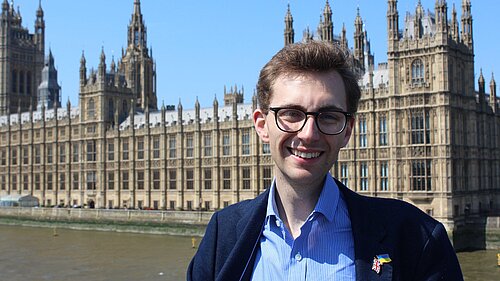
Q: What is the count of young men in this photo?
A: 1